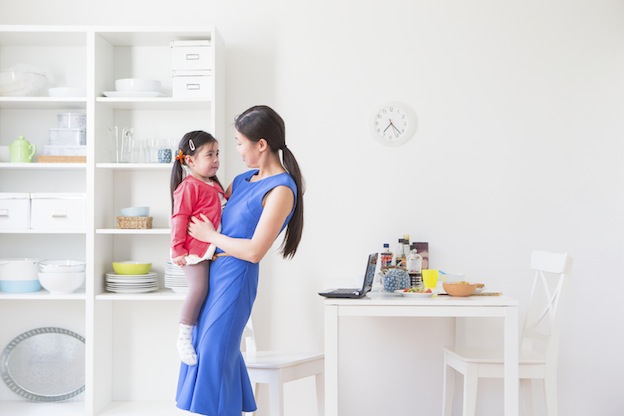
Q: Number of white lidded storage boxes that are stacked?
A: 2